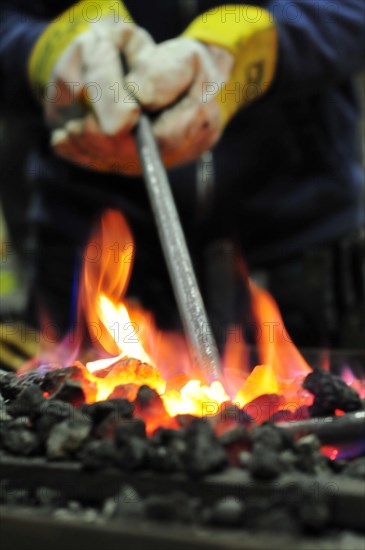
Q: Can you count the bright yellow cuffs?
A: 2